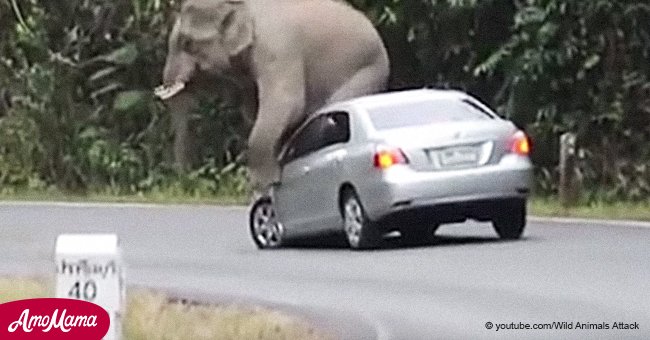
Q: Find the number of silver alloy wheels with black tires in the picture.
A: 2